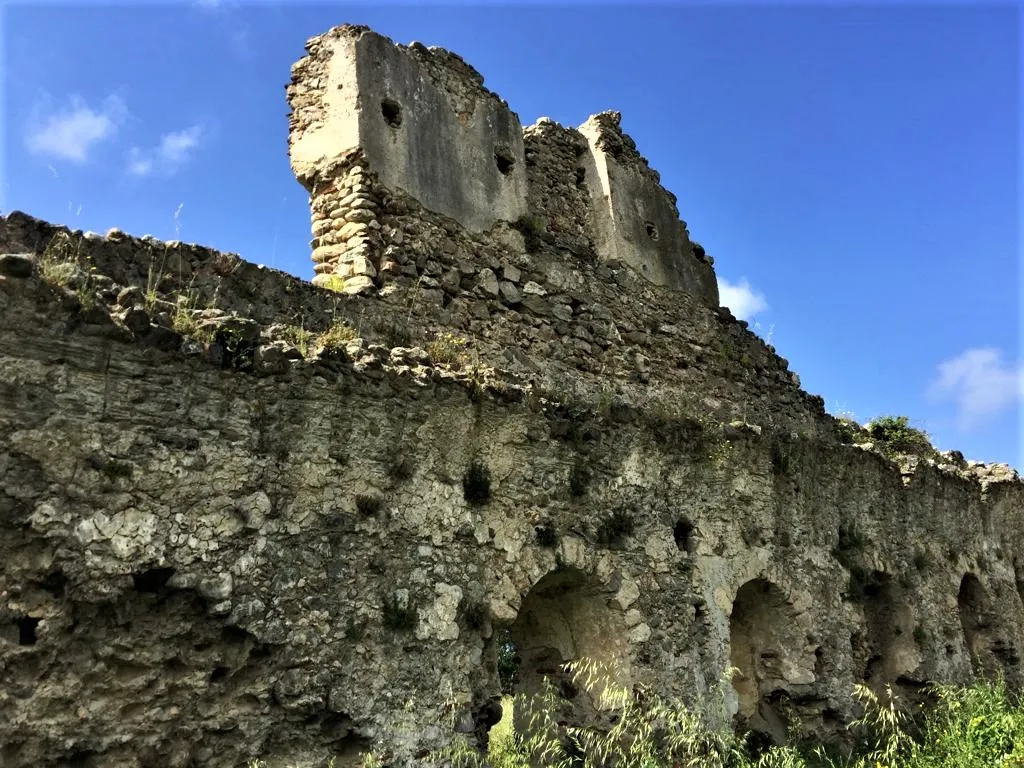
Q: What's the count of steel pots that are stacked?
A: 0